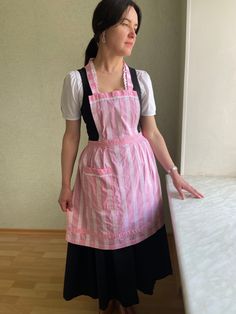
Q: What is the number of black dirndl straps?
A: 2